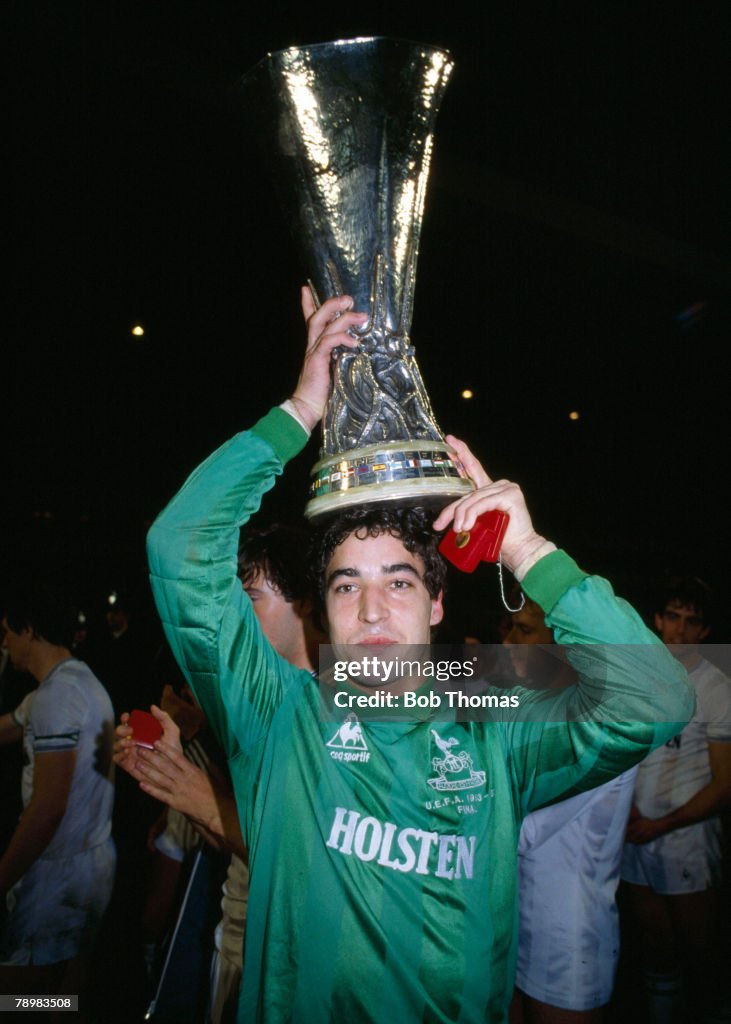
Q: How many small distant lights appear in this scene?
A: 3